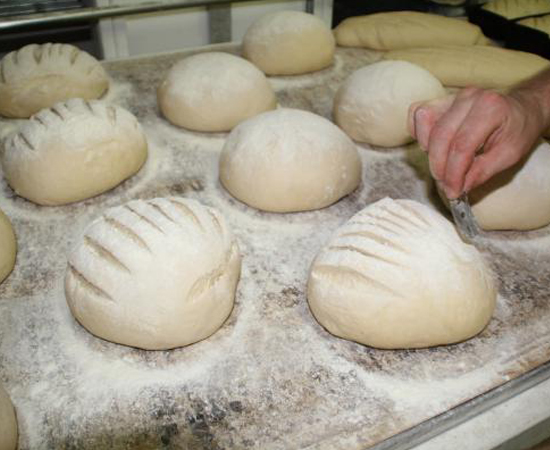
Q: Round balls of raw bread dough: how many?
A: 11